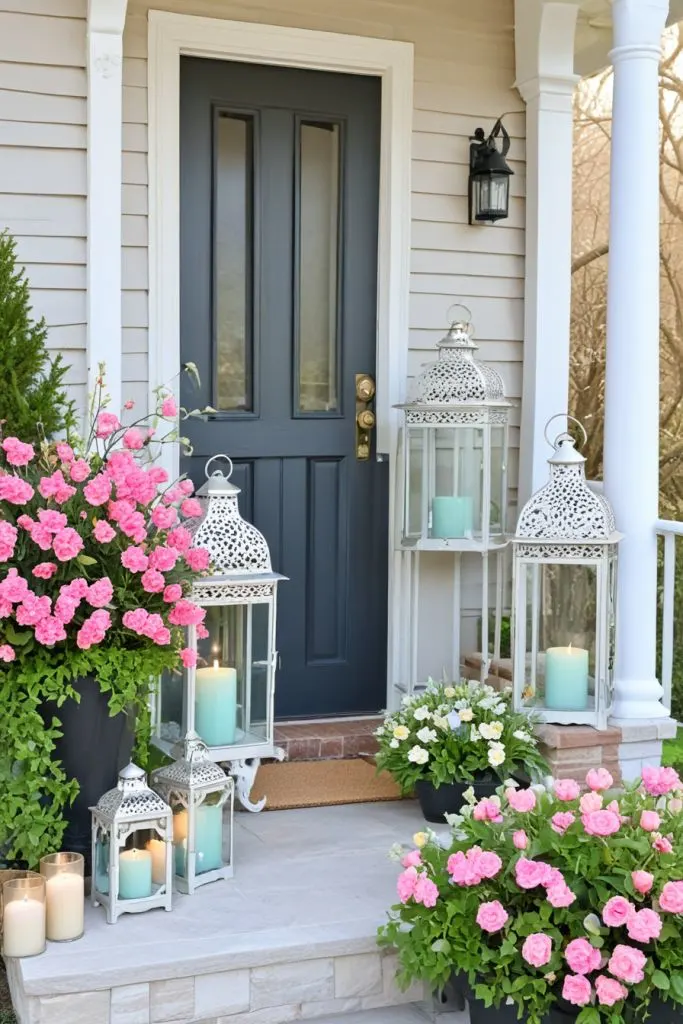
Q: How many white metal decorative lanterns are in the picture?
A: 5